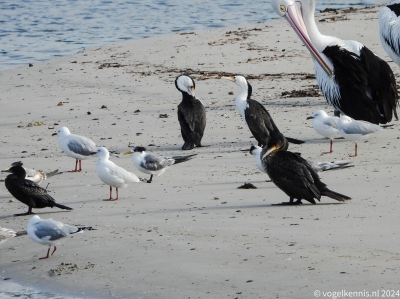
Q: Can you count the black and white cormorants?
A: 2